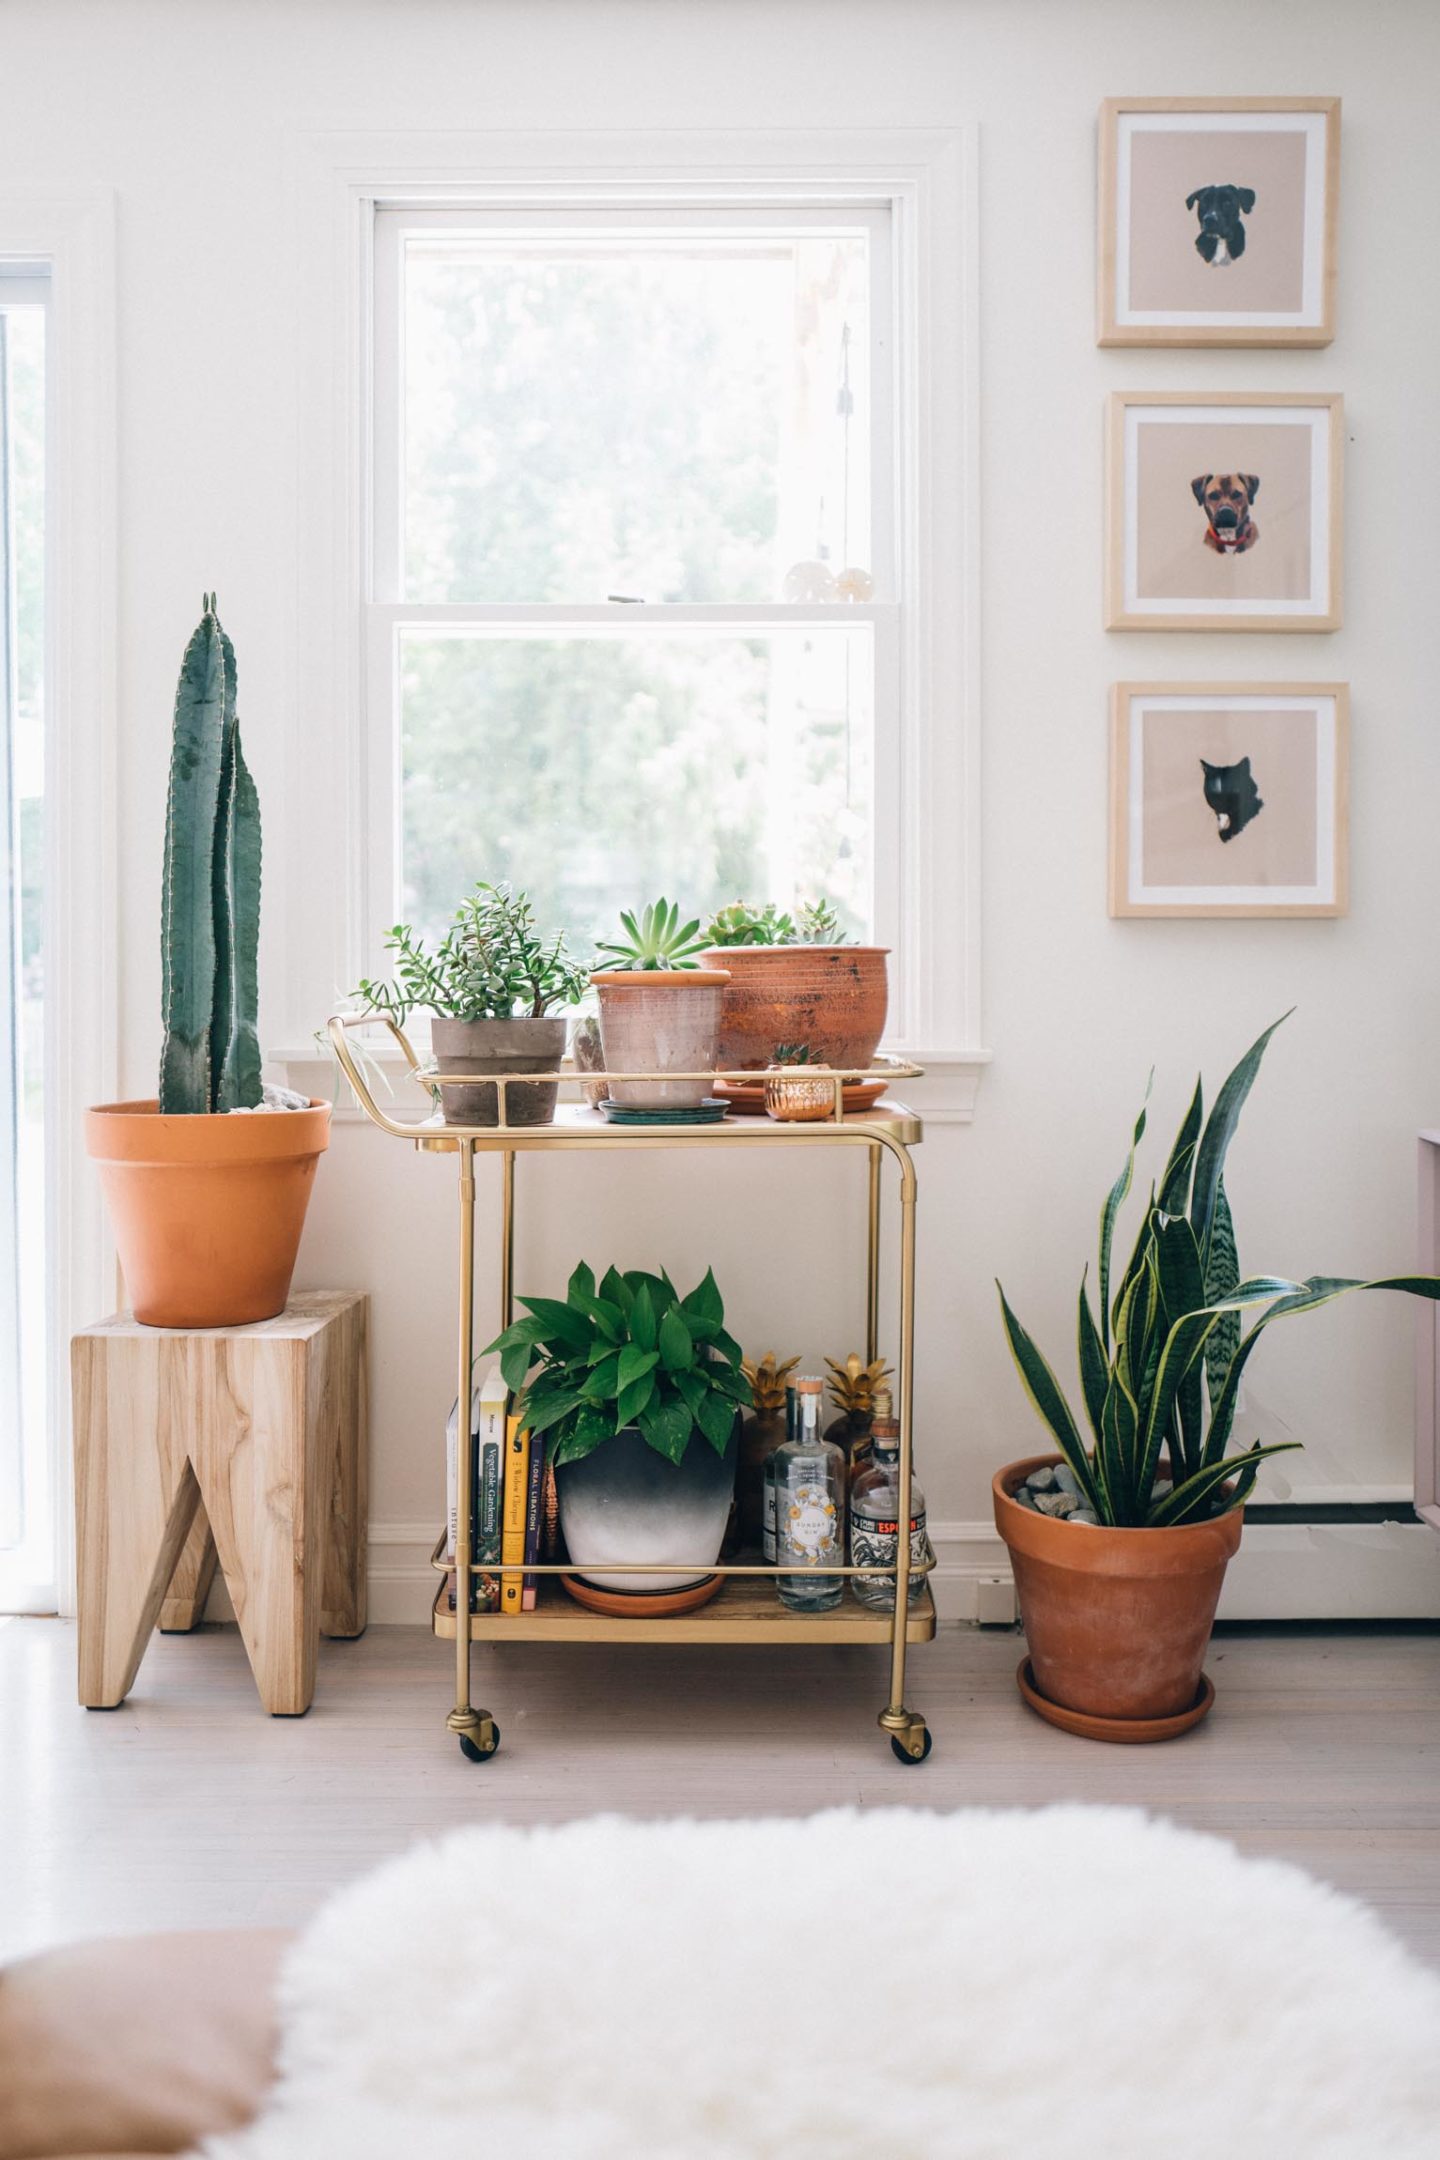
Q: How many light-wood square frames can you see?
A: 3